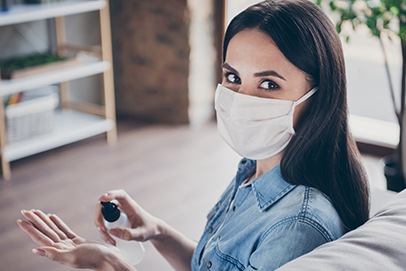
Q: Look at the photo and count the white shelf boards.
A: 3